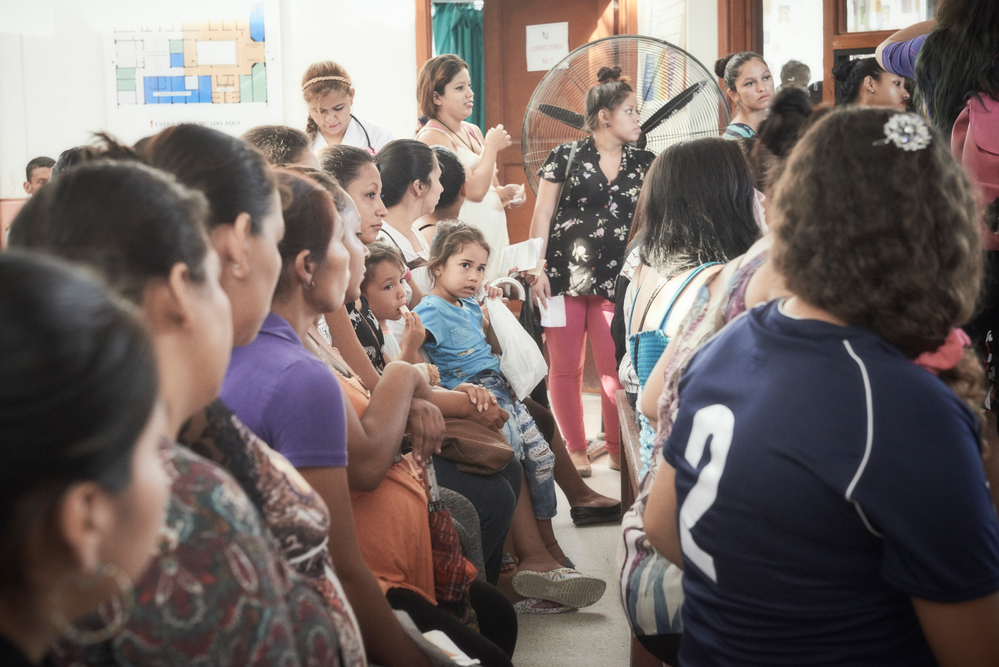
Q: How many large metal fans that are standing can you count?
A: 1